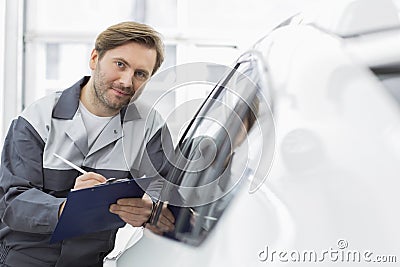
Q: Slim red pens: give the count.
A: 0